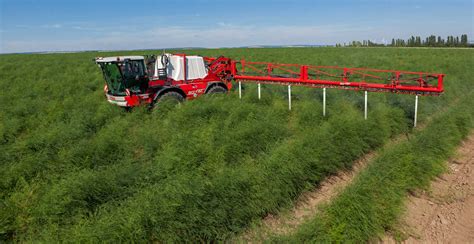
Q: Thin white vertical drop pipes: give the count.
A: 6